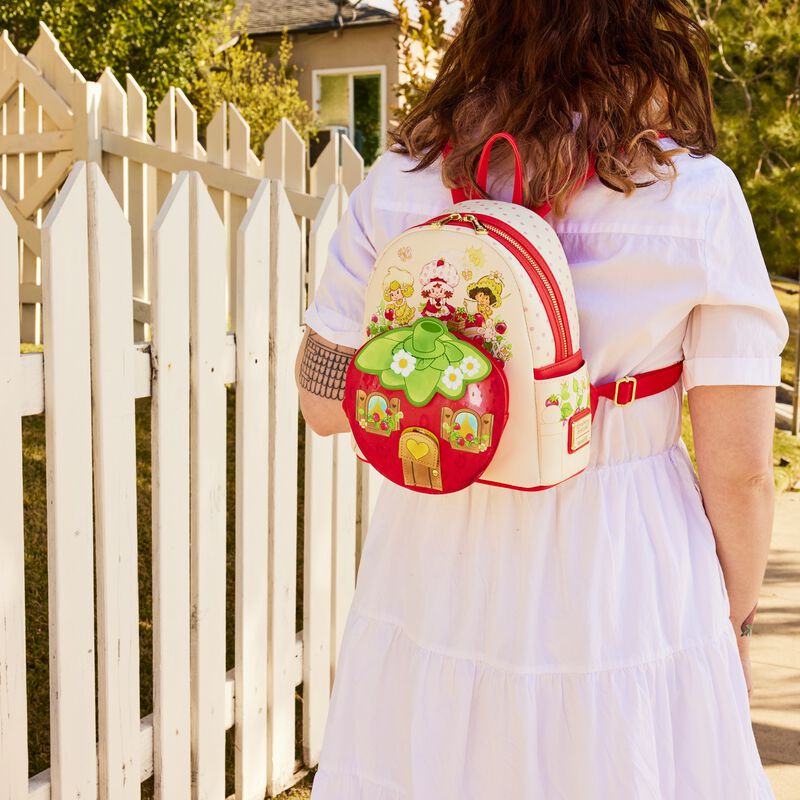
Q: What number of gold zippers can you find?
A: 2